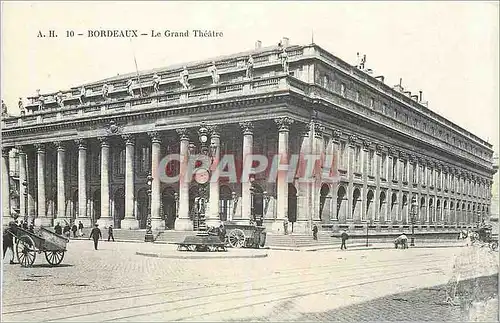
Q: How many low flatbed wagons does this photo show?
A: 1